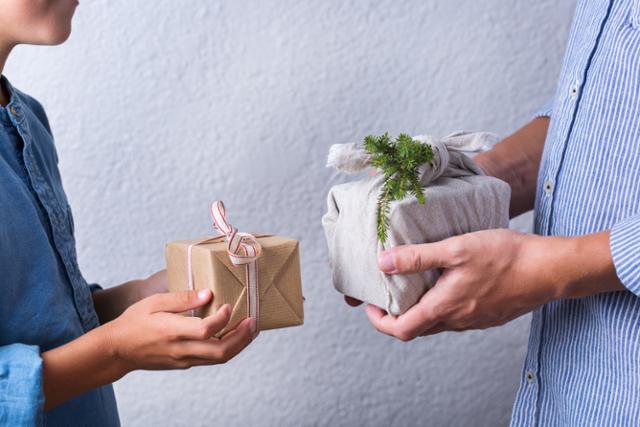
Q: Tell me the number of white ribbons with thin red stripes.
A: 1